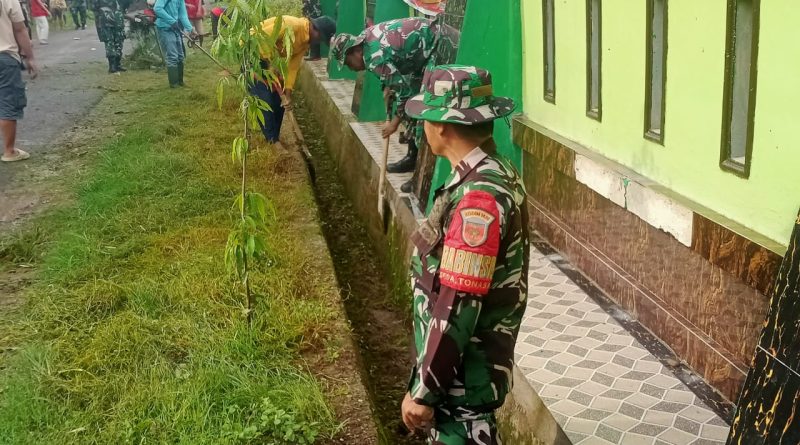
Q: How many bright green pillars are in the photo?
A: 4